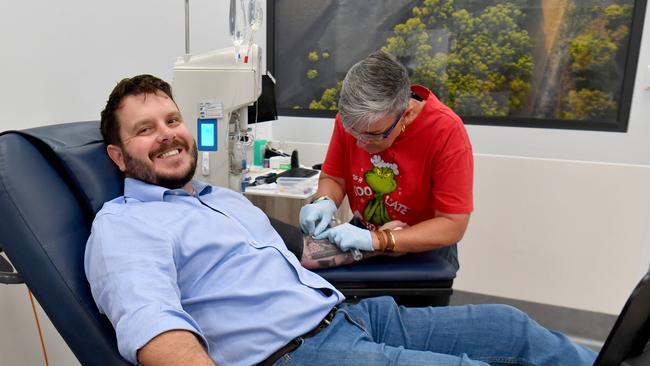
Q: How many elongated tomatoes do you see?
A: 0